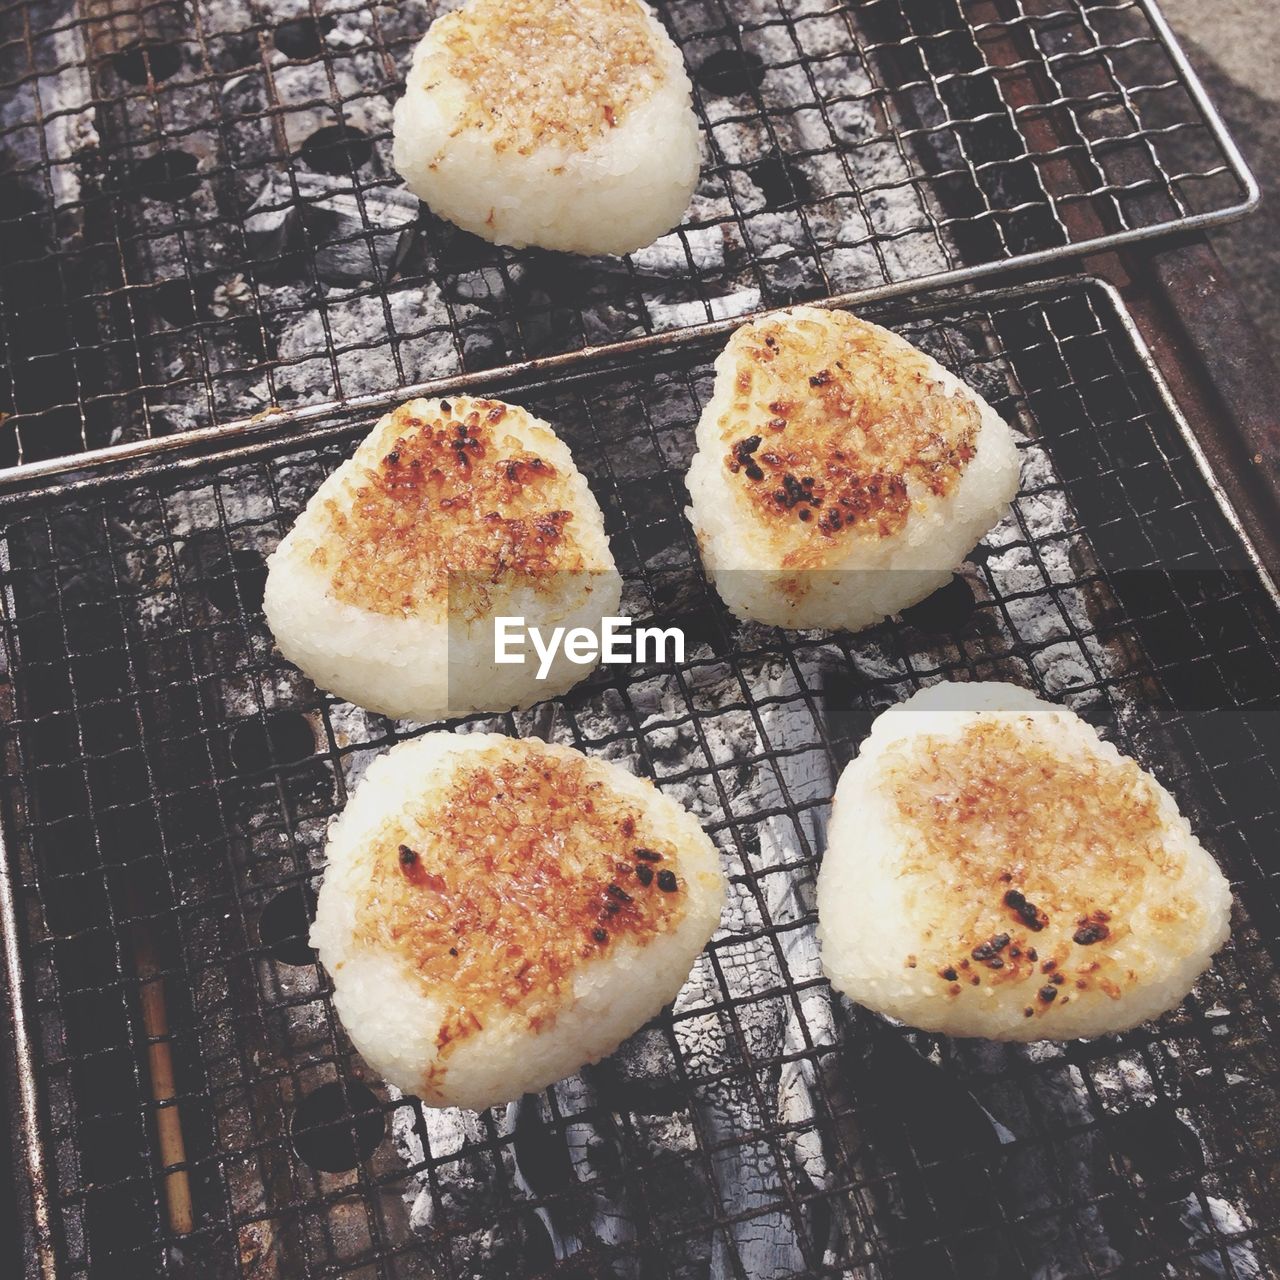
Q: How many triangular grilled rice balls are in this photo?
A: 5